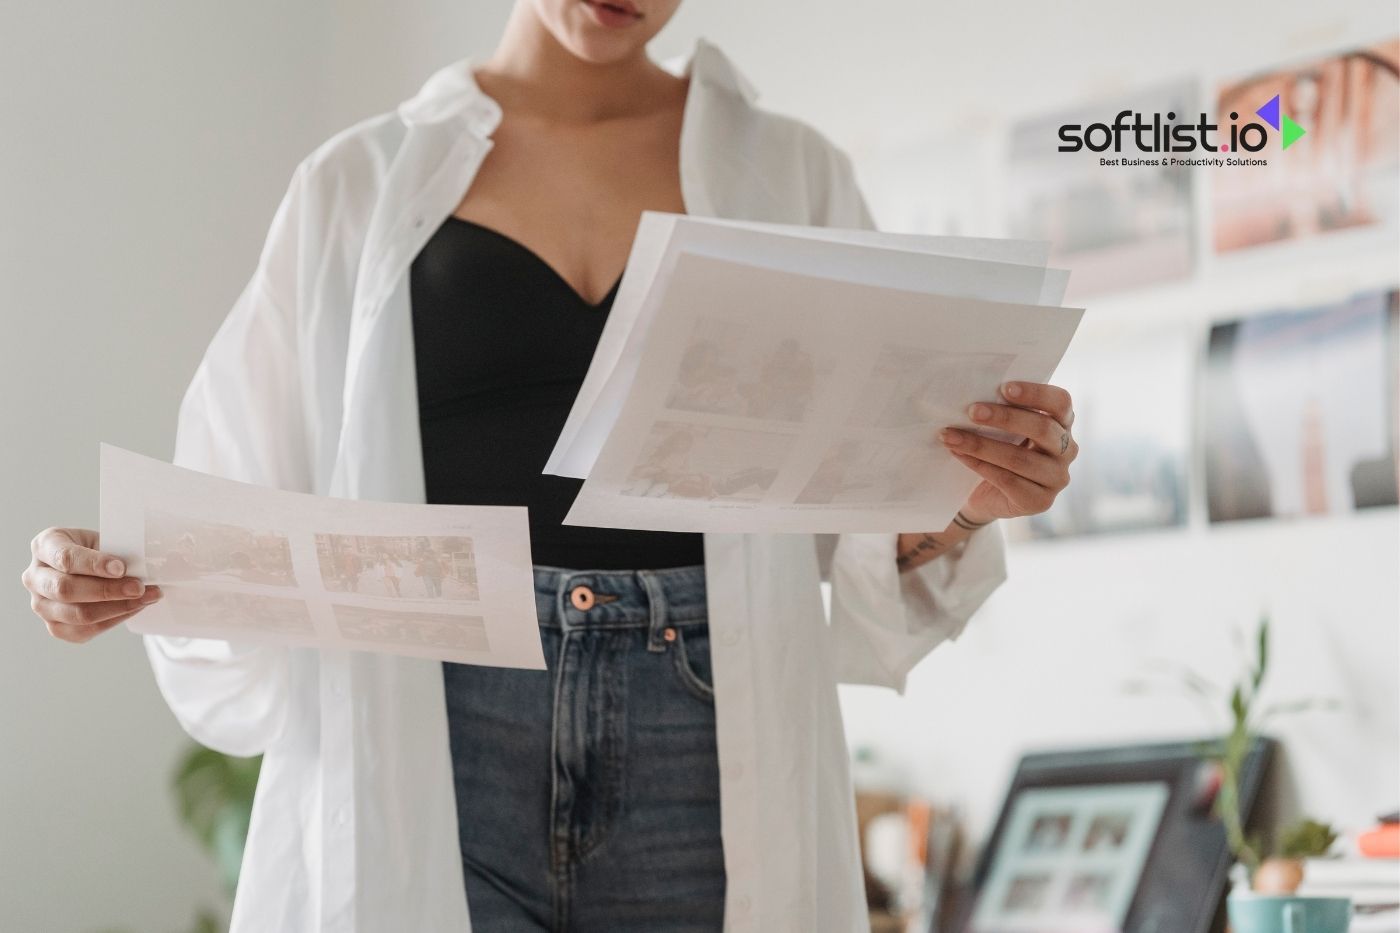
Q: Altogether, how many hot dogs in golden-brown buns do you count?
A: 0